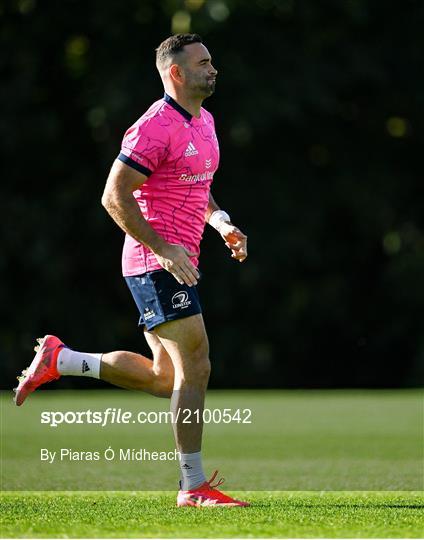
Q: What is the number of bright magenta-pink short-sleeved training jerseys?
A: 1